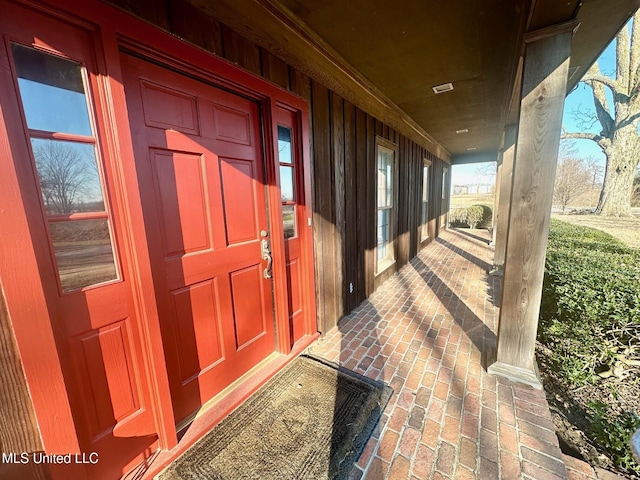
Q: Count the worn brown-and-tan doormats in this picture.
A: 1